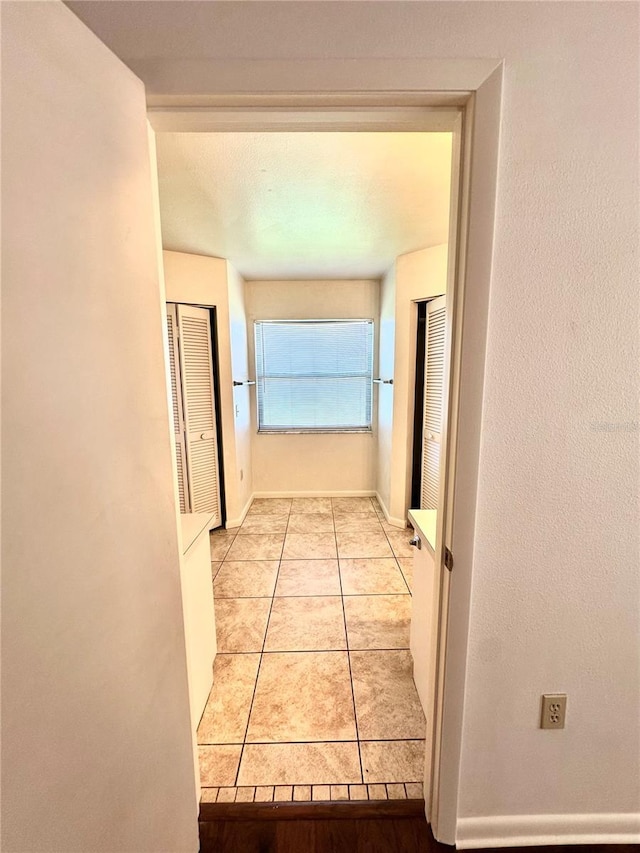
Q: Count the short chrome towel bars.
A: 2